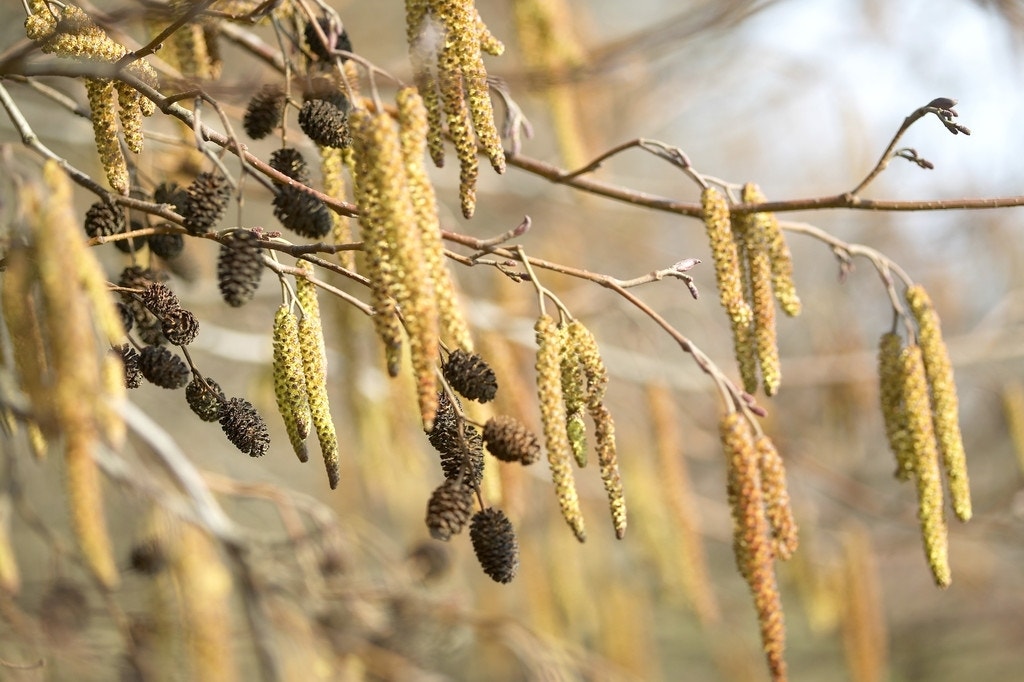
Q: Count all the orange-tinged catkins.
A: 2